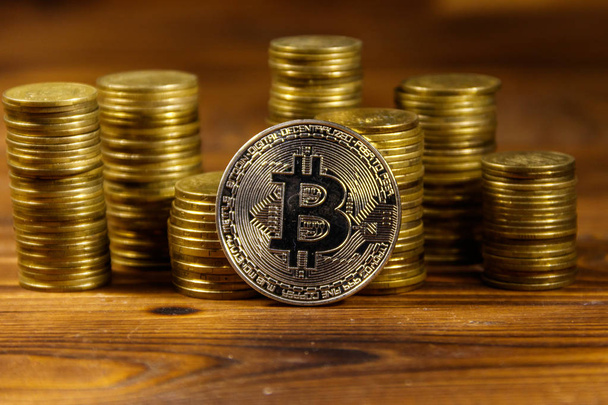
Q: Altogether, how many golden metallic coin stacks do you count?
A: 7